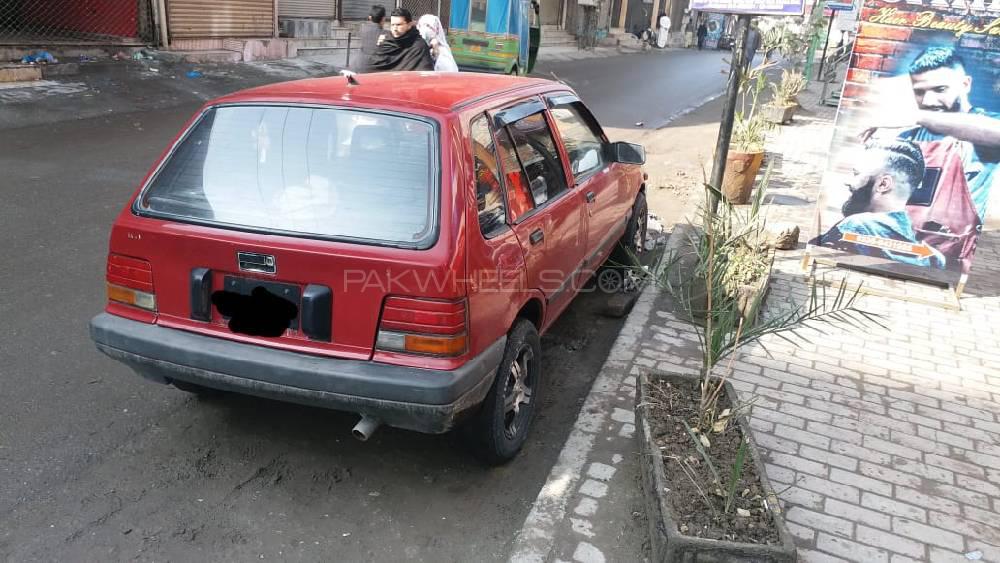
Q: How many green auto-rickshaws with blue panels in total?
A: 1